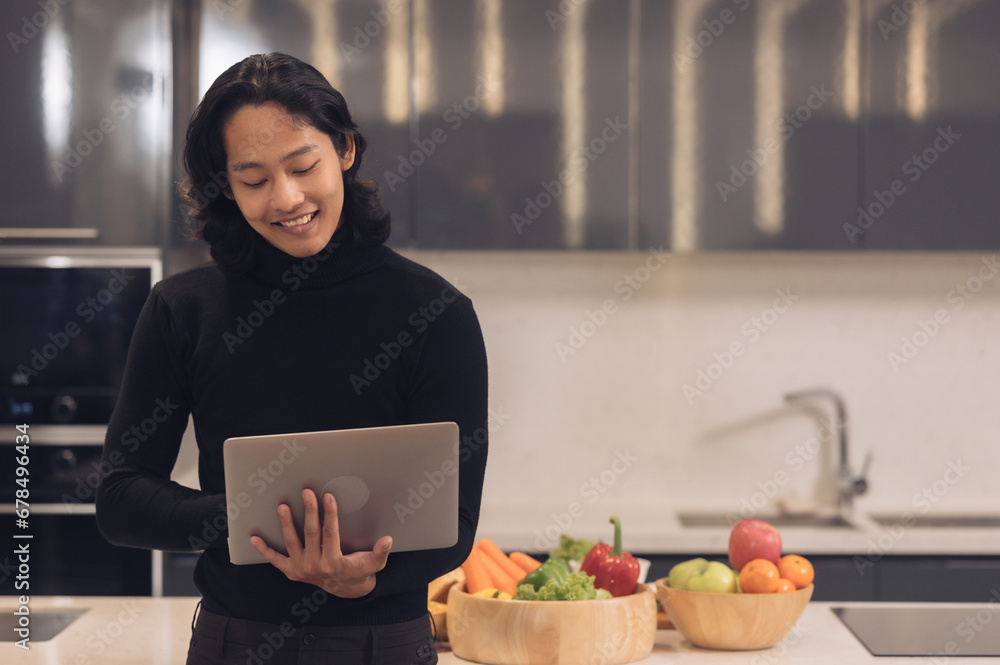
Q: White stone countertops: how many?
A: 2